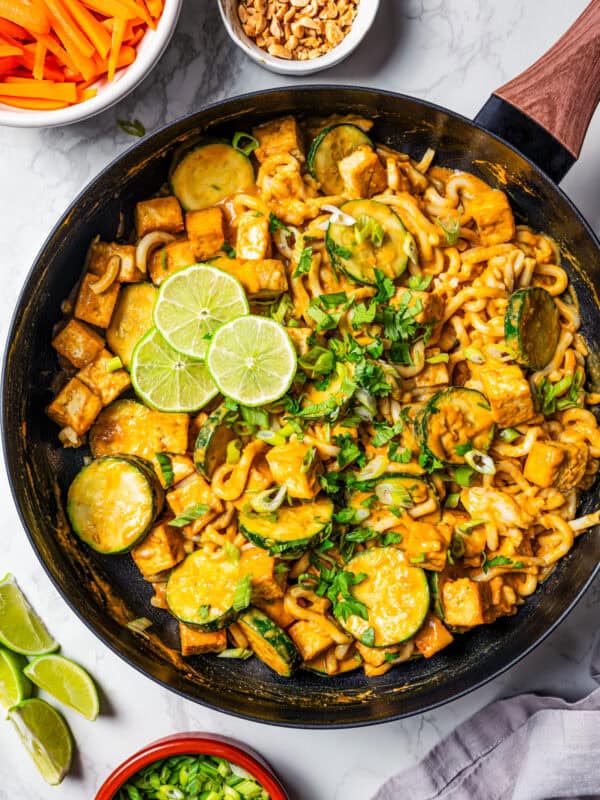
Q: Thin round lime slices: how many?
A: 3